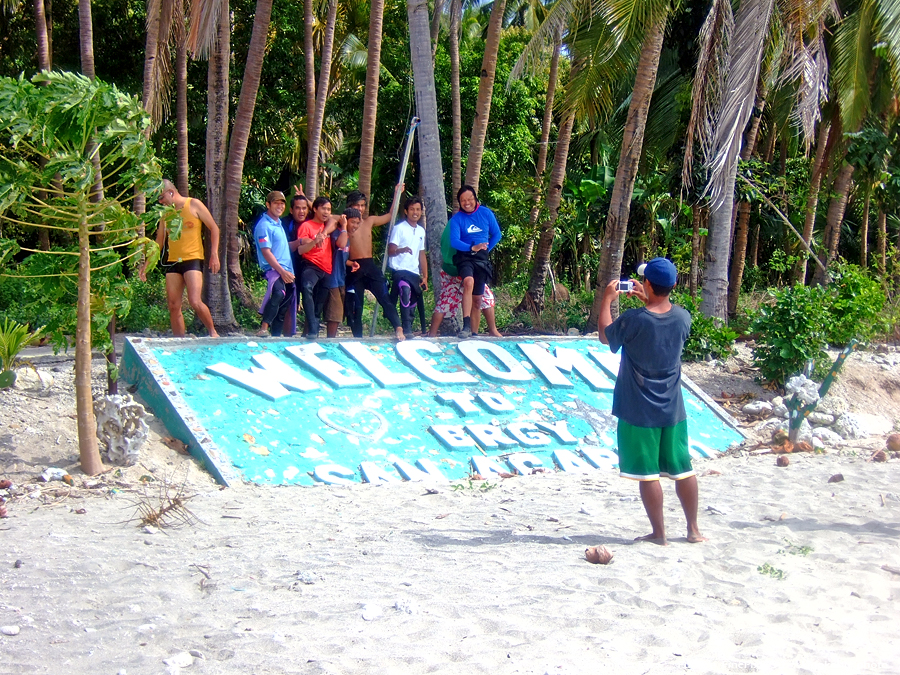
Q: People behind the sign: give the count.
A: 9